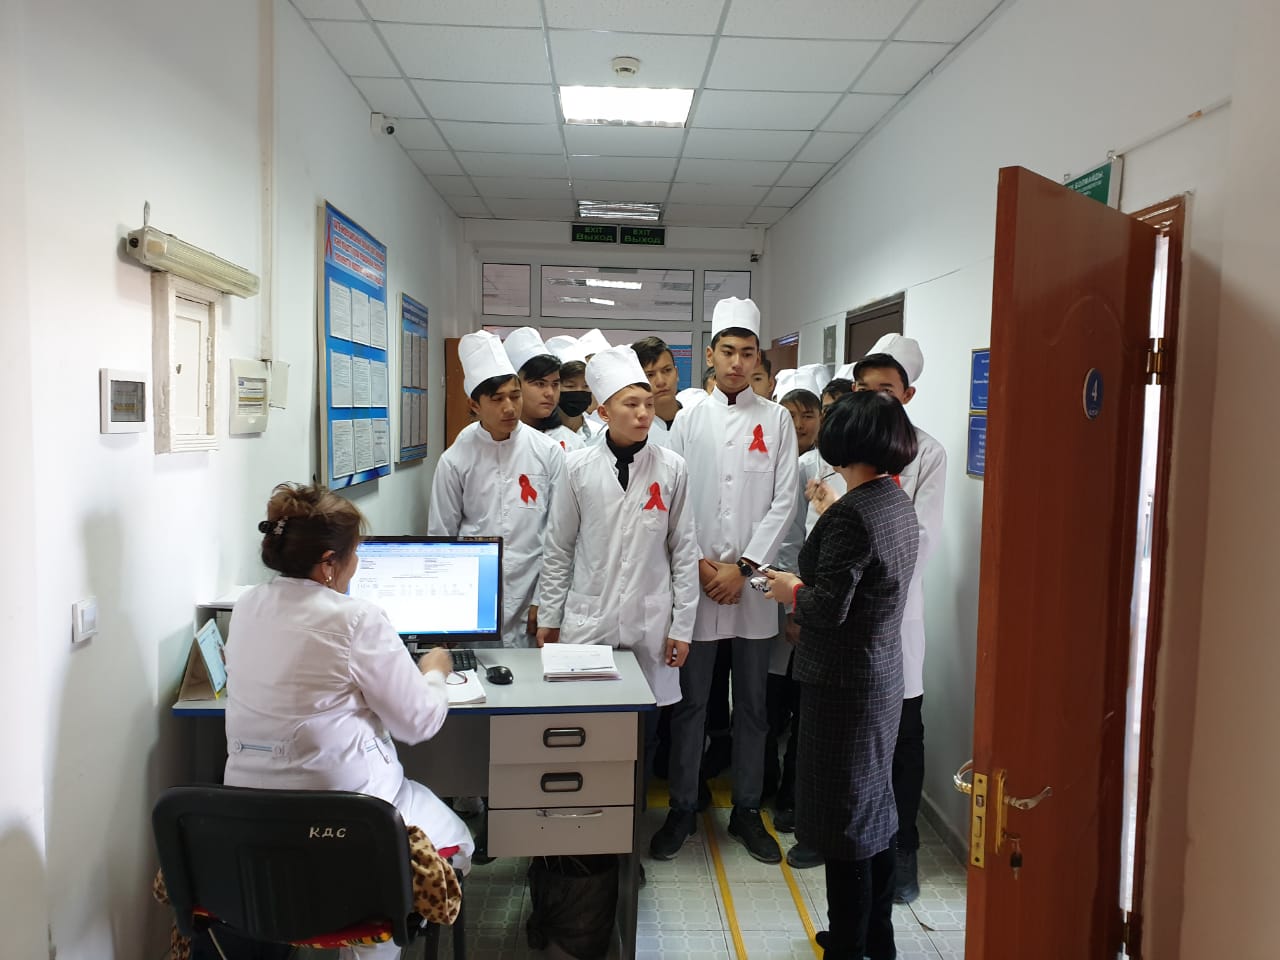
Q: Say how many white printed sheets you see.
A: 15